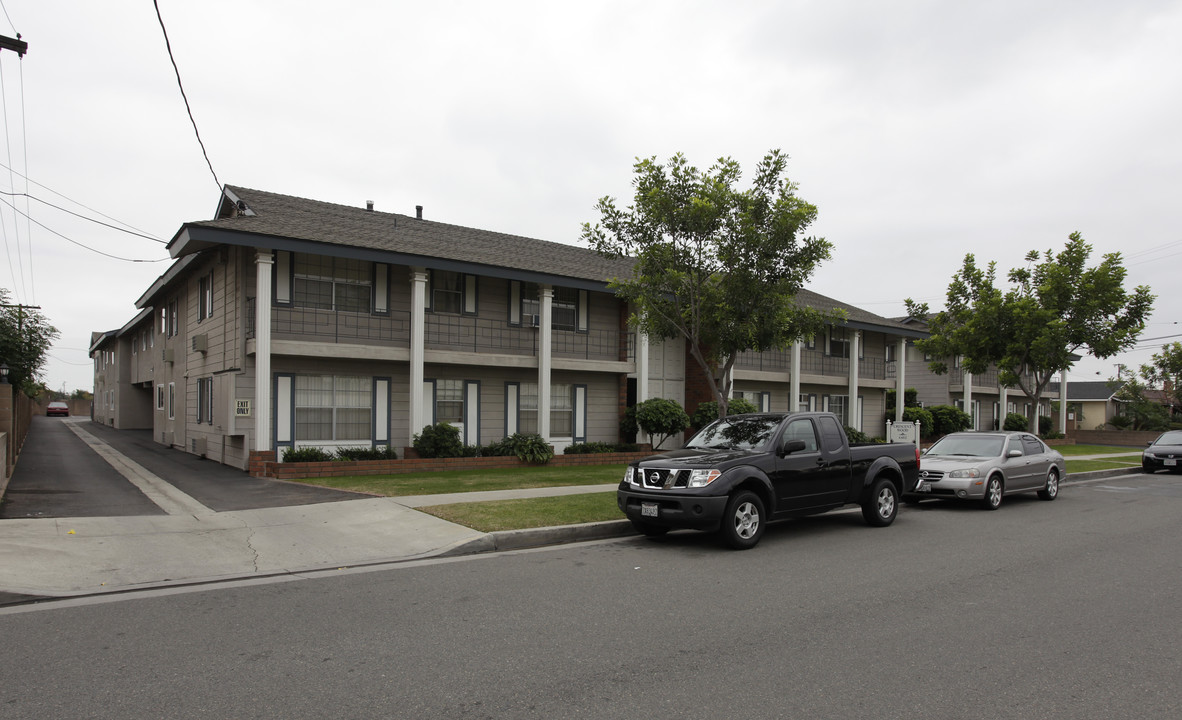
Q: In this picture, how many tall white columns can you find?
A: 12